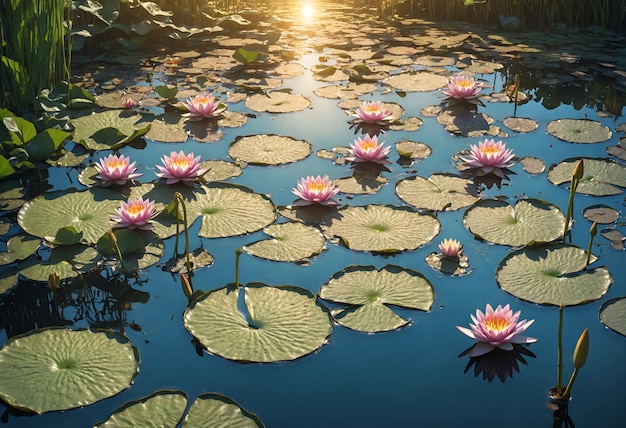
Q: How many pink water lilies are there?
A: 12